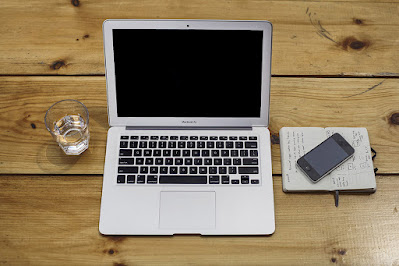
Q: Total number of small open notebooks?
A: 1